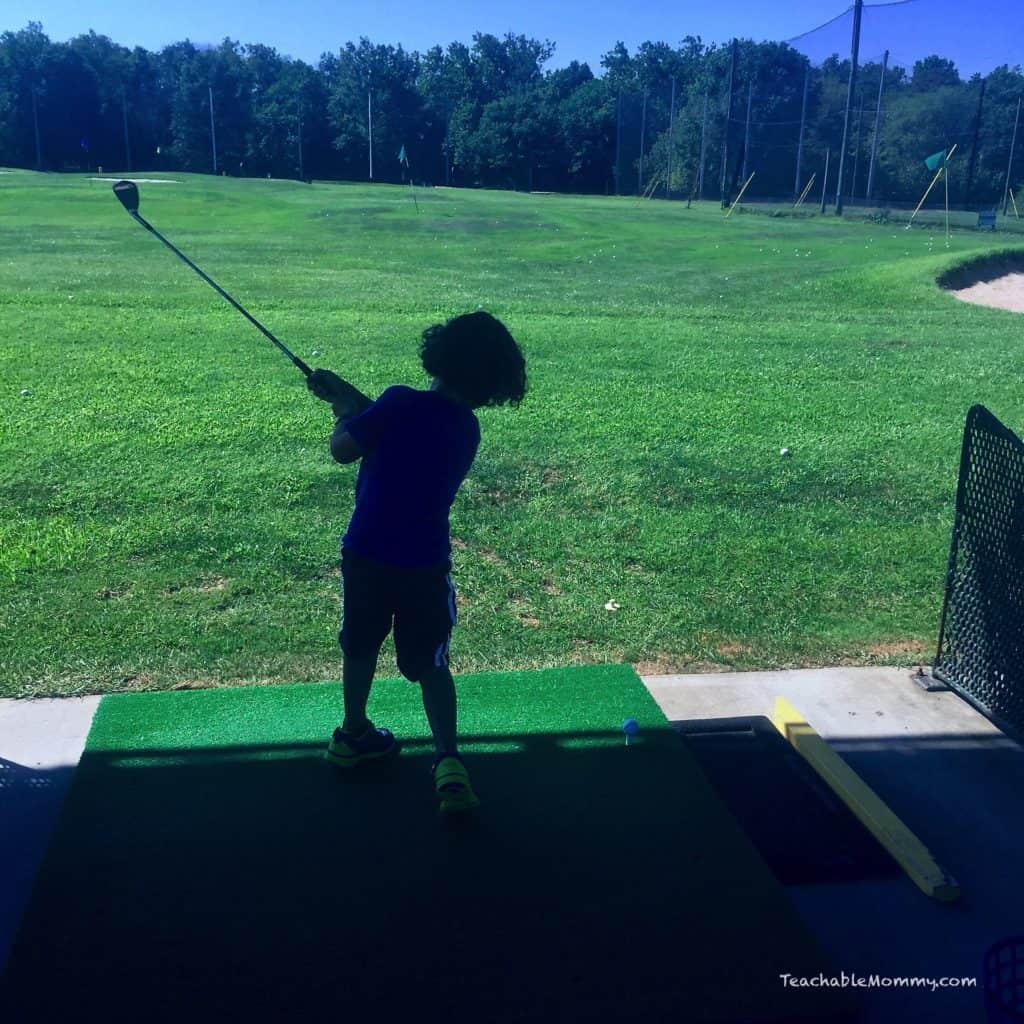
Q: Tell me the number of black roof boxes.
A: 0